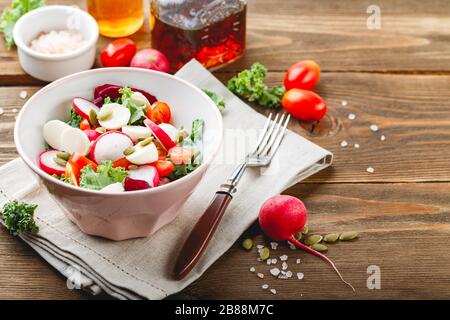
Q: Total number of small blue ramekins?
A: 0